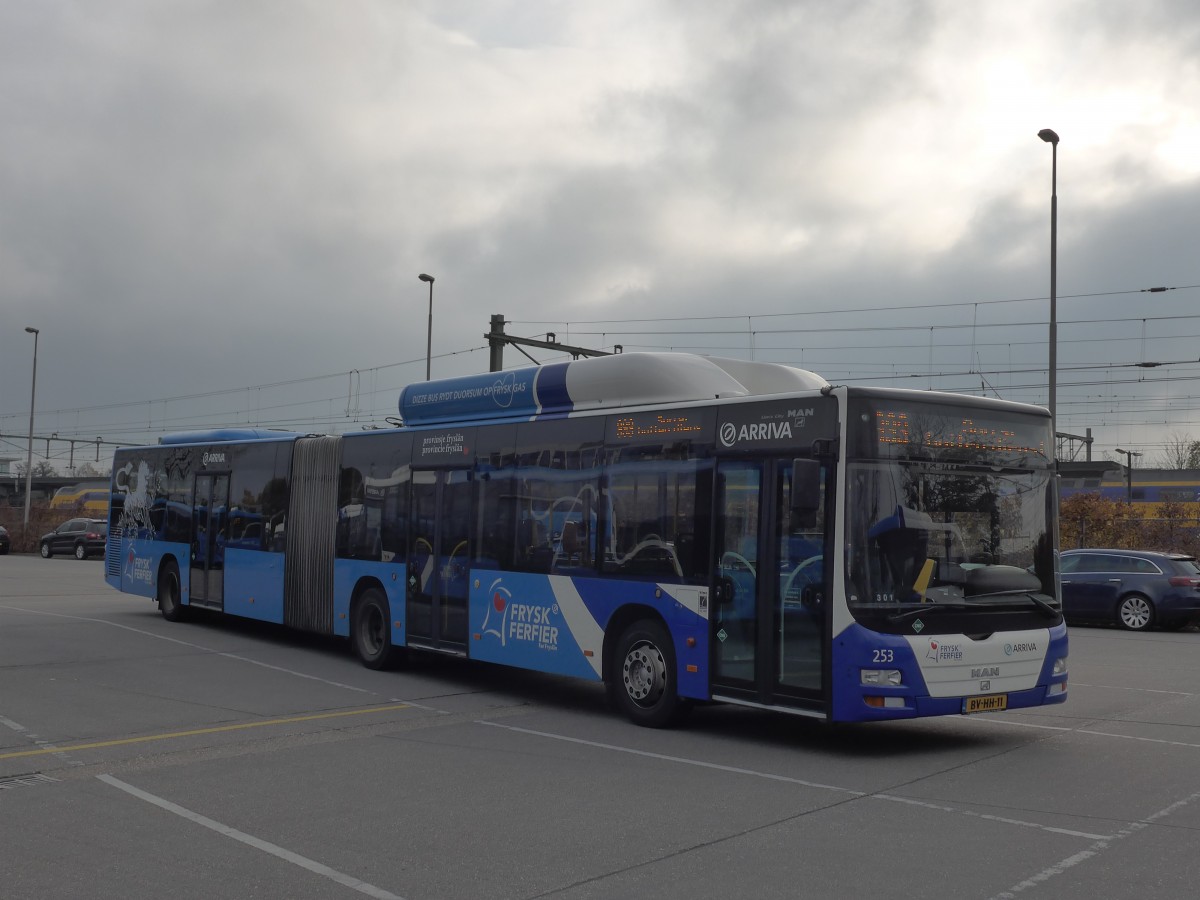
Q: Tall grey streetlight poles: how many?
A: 3